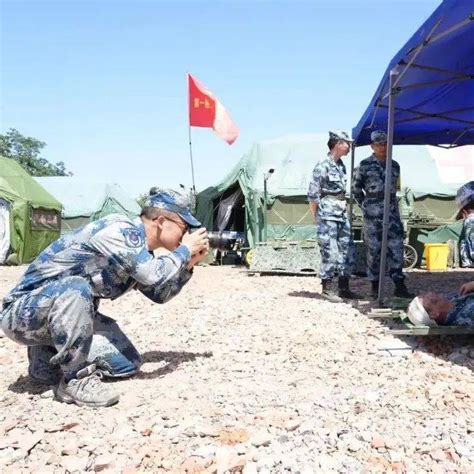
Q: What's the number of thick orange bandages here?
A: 0